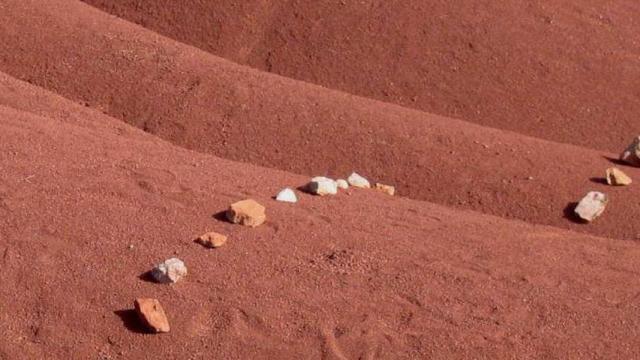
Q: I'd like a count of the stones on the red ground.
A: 12